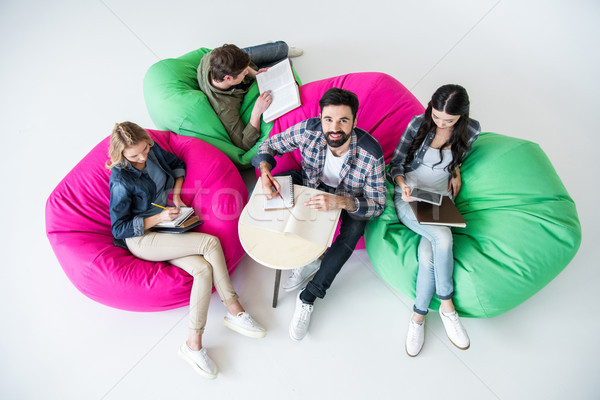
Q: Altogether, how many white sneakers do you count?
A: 6